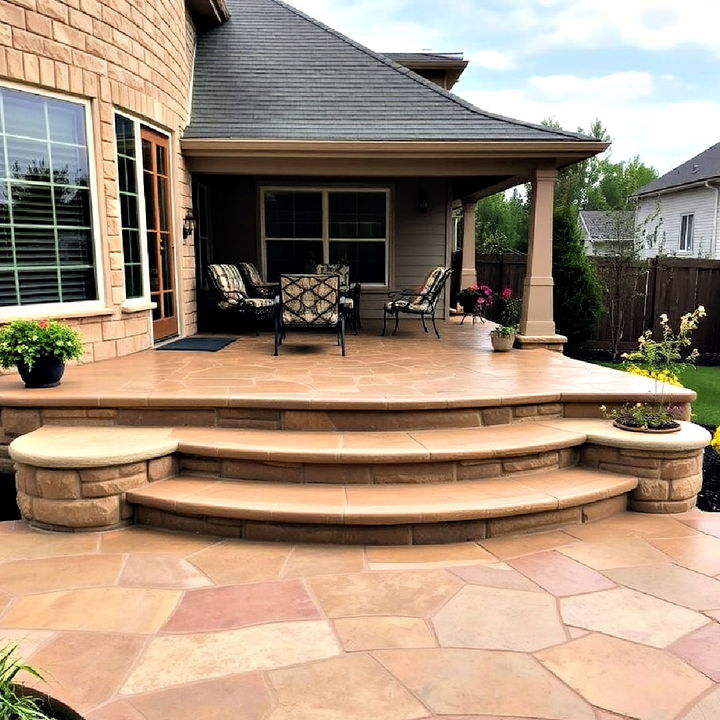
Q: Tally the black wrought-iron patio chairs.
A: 5